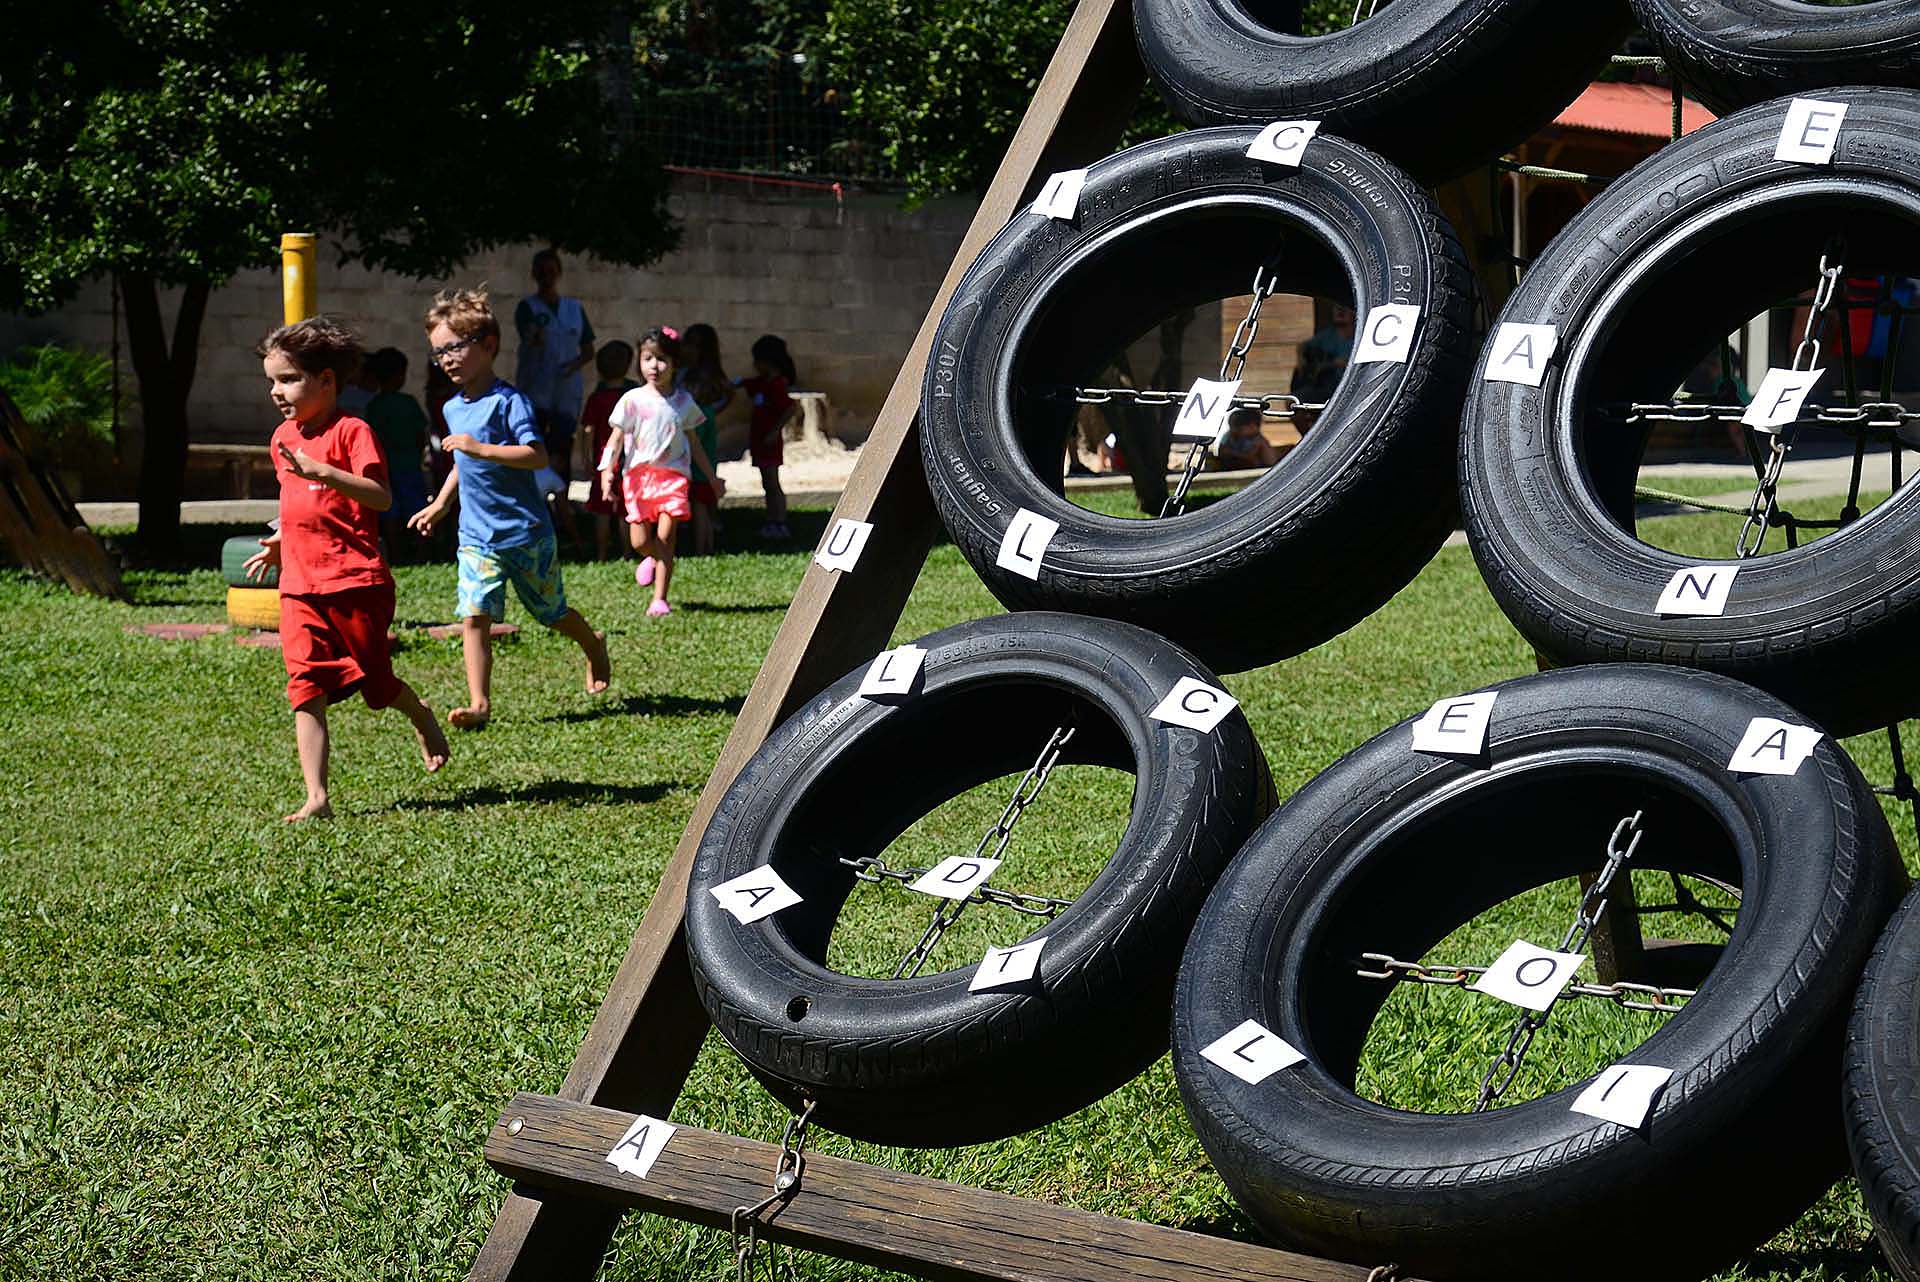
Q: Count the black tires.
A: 7